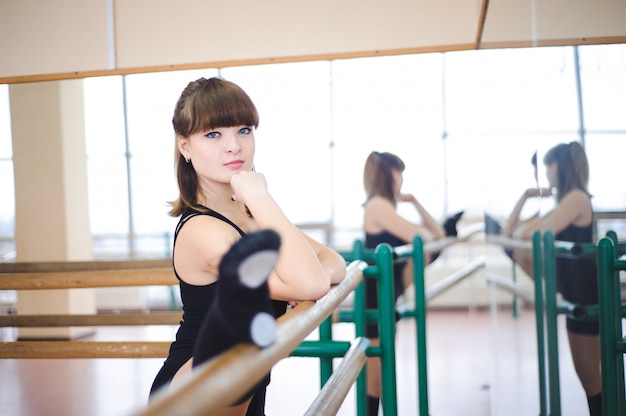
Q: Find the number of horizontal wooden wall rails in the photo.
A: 4